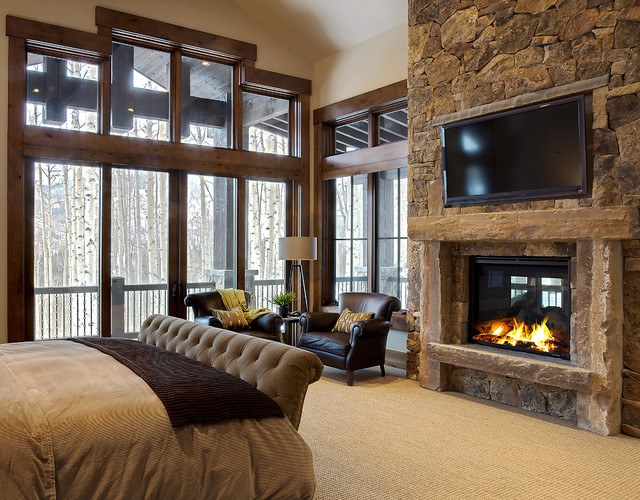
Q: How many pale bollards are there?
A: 0